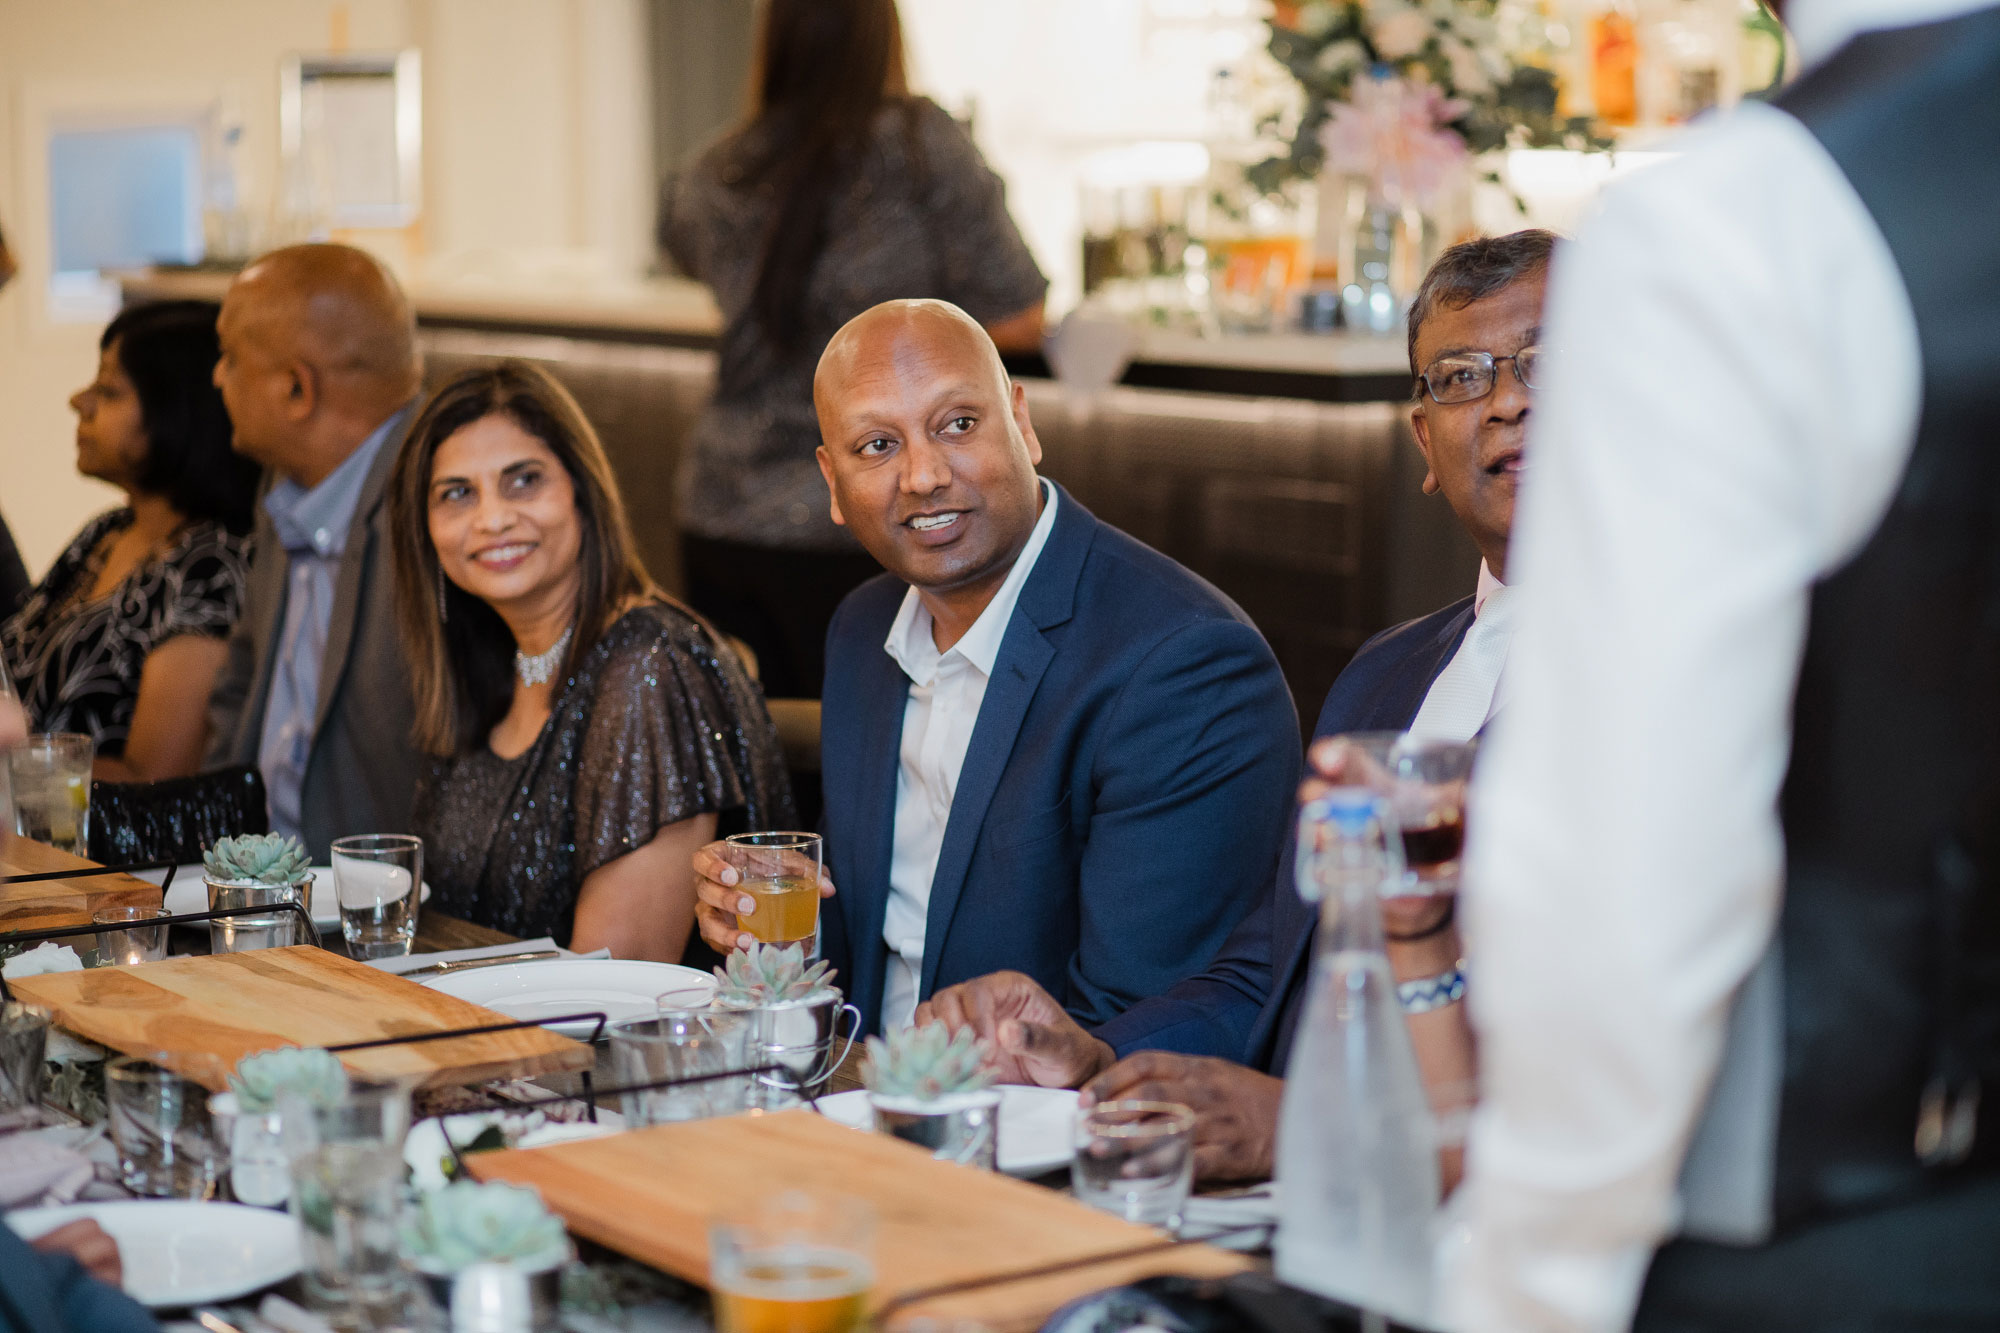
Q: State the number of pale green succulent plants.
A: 5